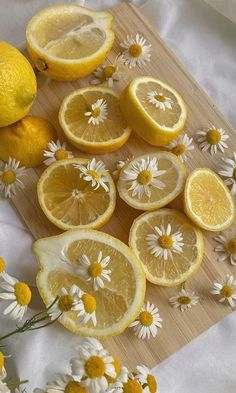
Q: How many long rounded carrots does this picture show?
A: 0